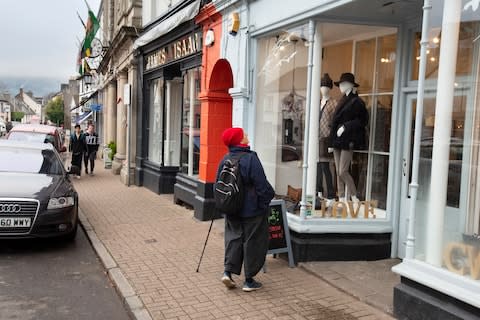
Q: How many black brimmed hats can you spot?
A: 1